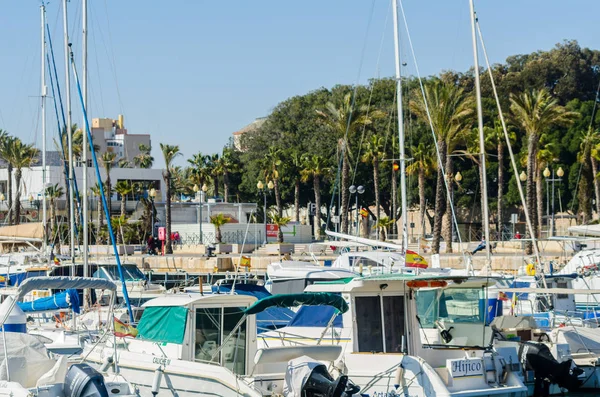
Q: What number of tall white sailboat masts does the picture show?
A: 5